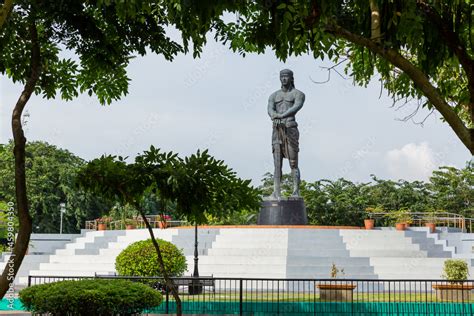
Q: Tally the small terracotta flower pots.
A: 6